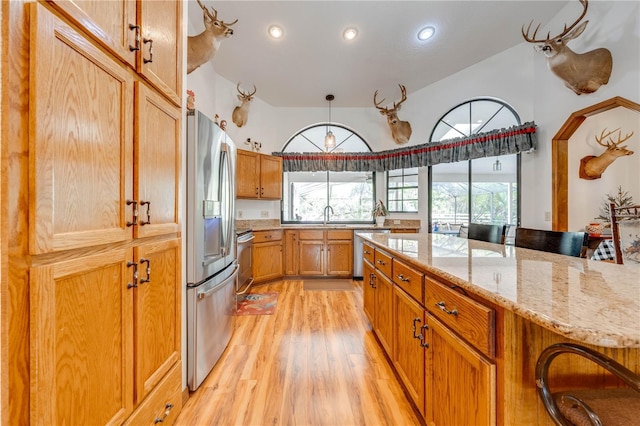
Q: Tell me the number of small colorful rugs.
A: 1